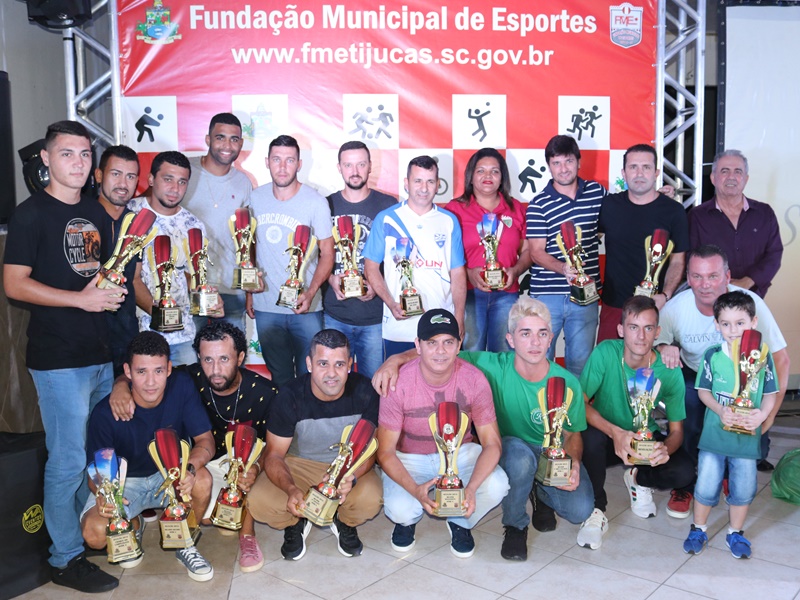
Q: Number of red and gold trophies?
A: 14